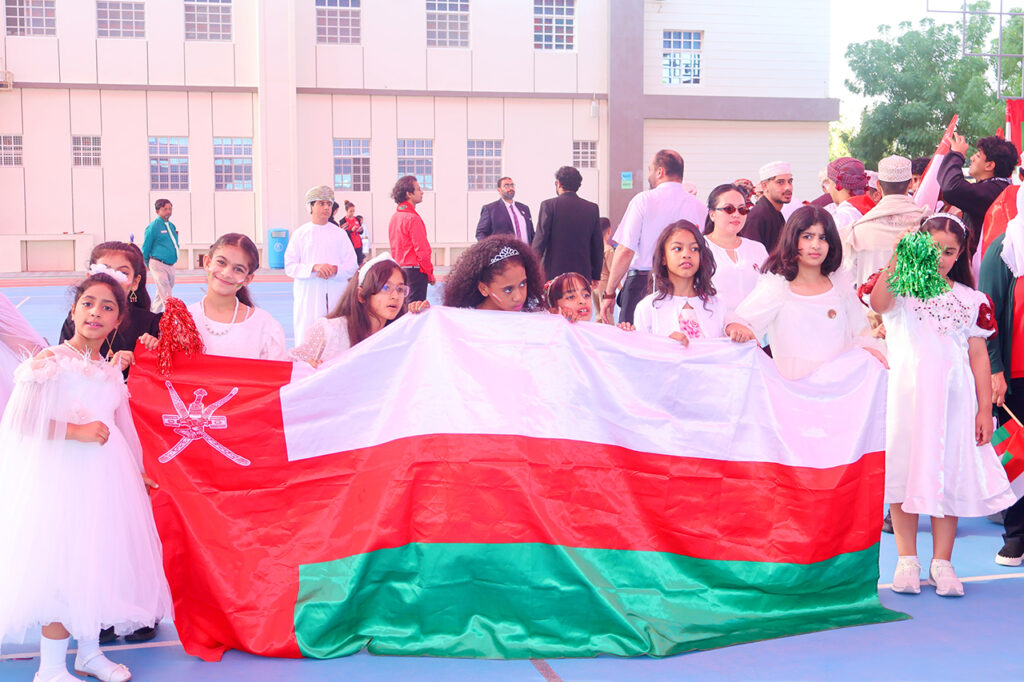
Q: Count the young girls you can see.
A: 9